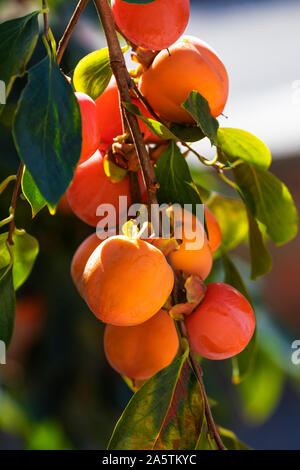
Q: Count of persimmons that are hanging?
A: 11